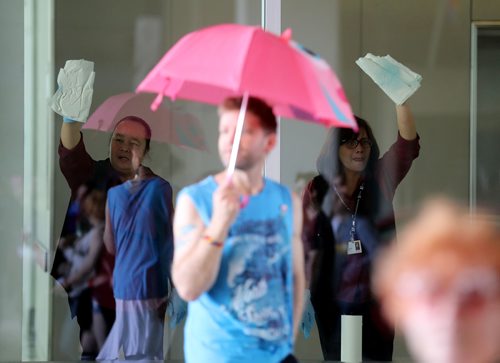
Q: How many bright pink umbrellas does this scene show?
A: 1